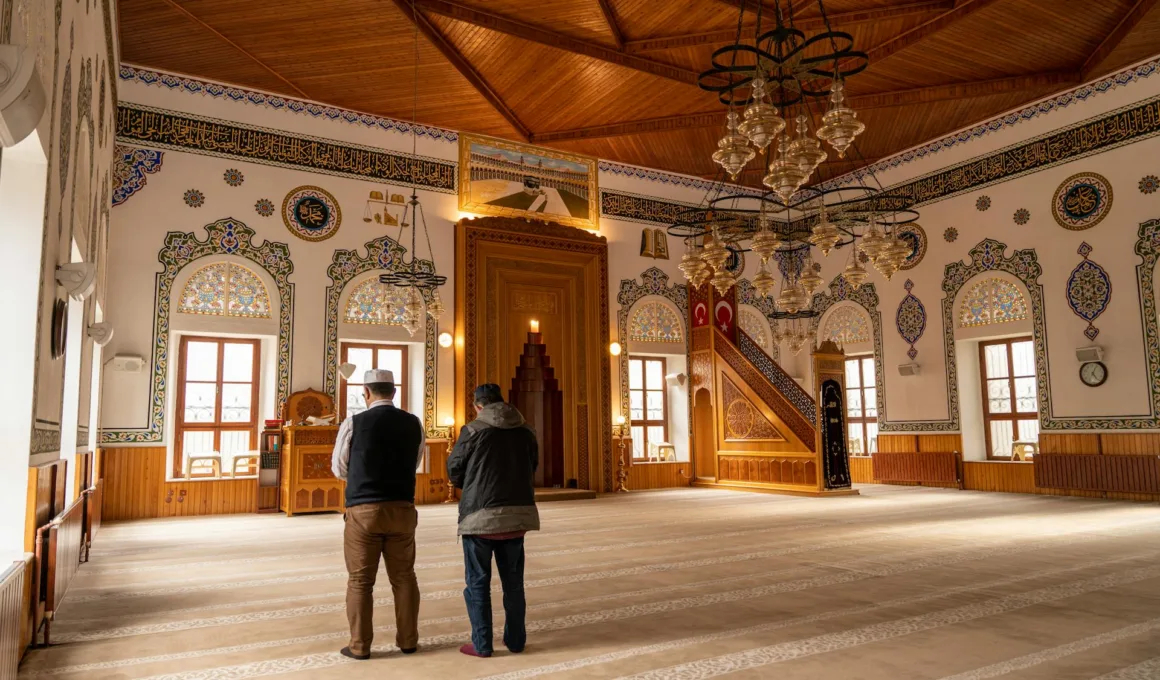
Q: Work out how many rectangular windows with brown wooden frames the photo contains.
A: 5